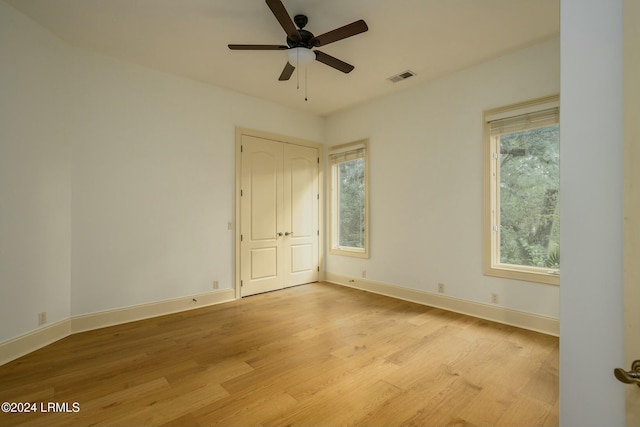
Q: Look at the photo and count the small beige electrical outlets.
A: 5